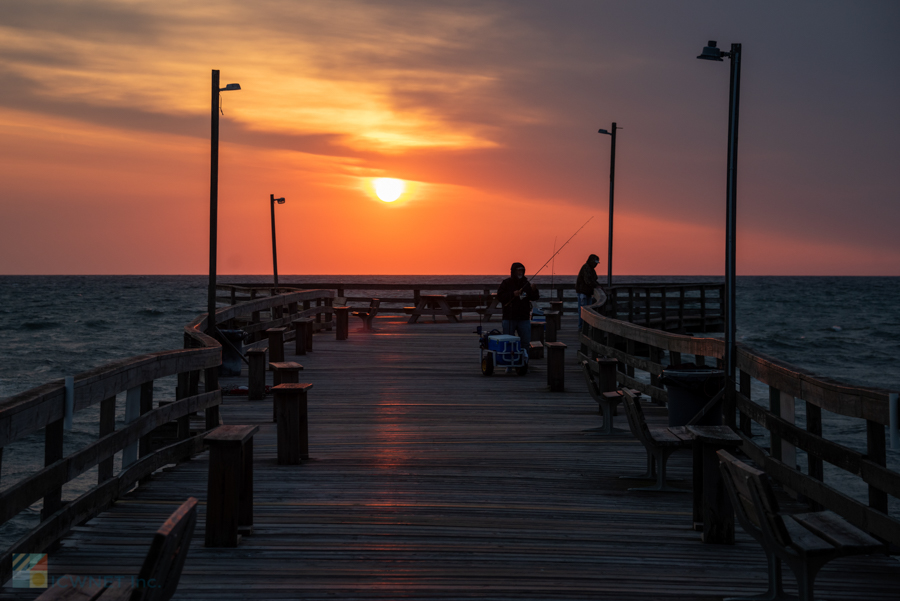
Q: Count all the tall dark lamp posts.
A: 4